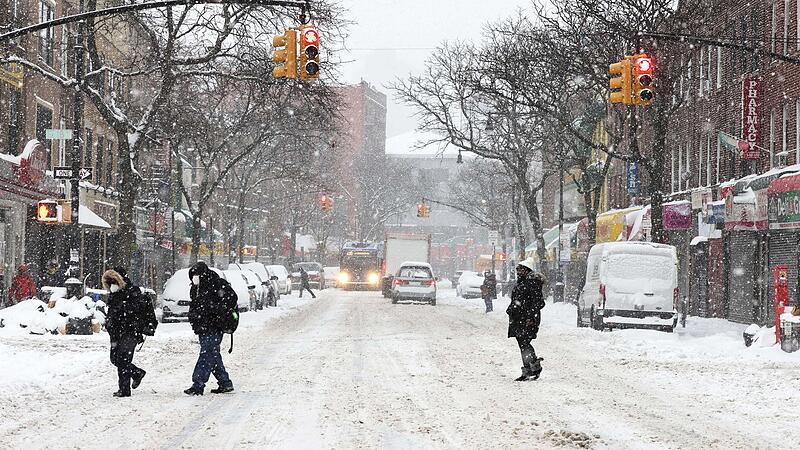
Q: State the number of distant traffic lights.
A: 2